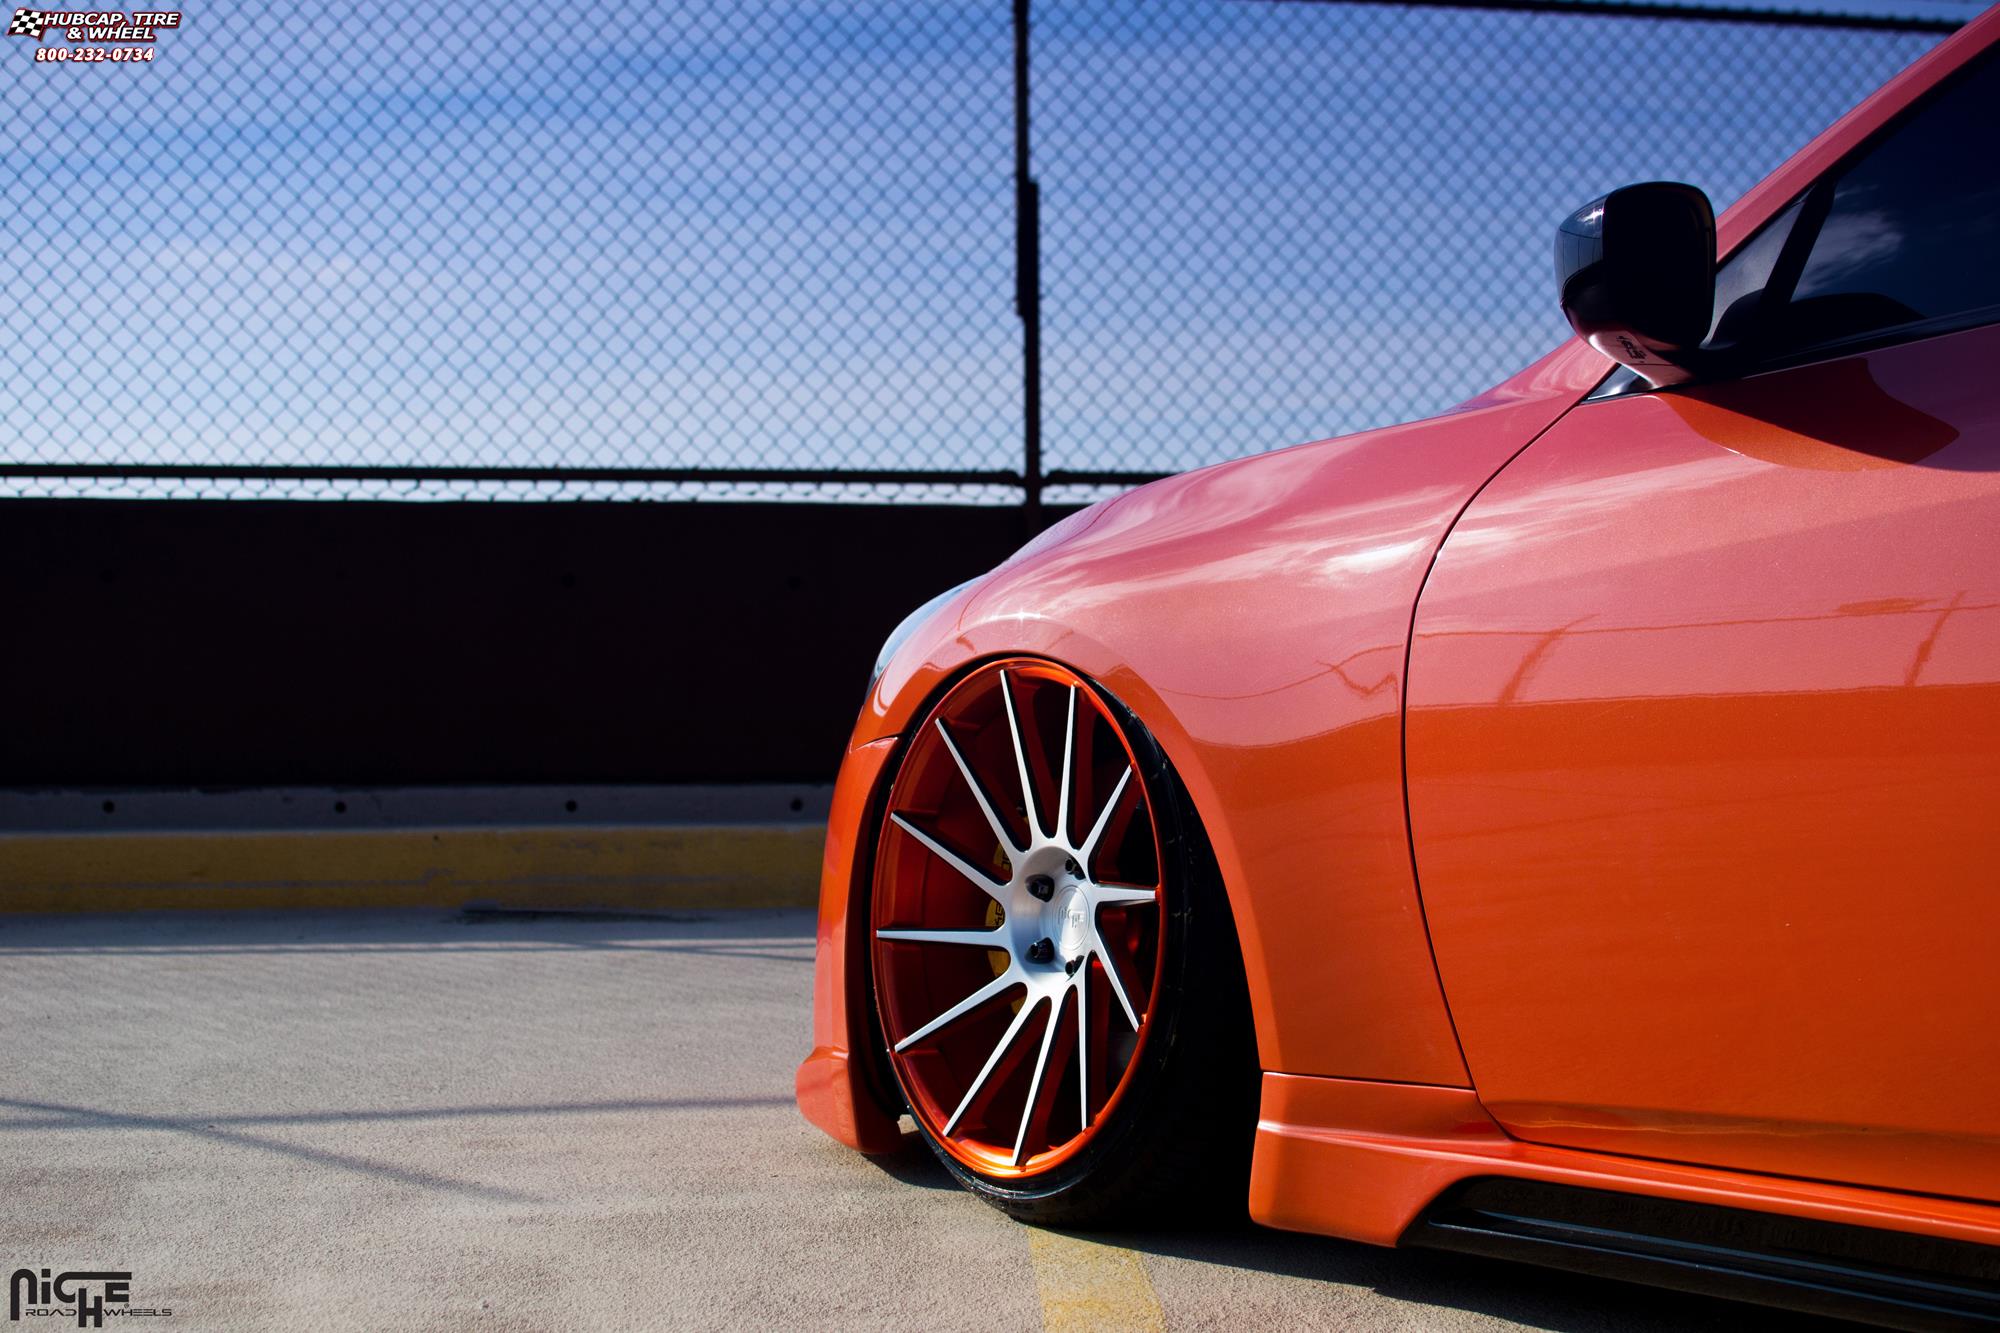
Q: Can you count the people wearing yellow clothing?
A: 0